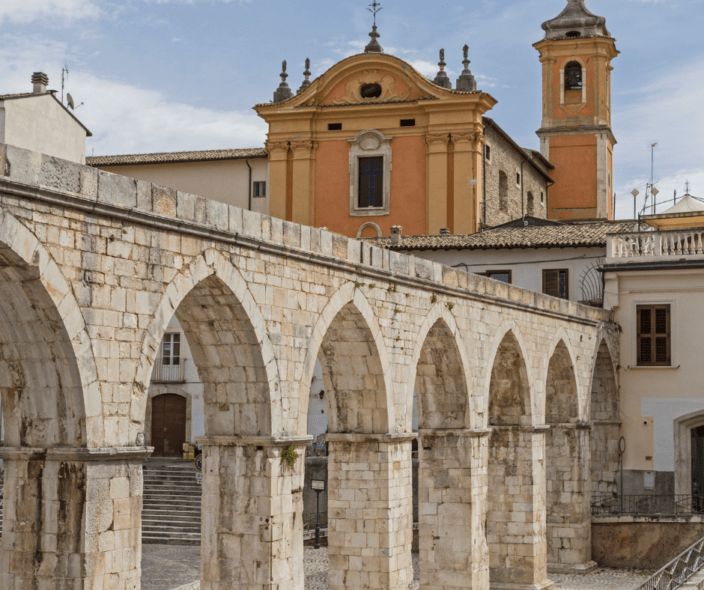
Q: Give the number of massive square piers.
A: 6